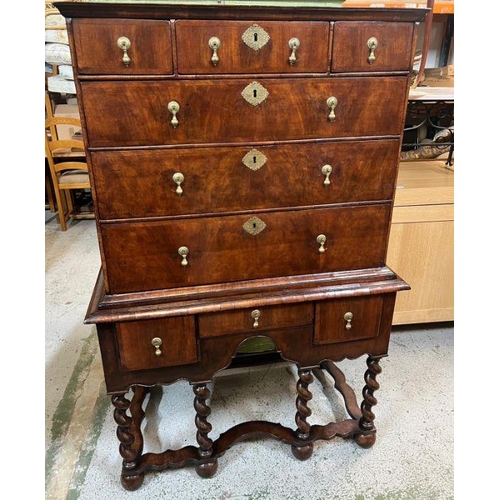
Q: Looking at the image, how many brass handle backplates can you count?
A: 13